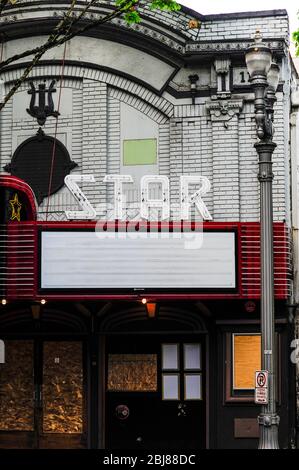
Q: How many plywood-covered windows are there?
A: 4